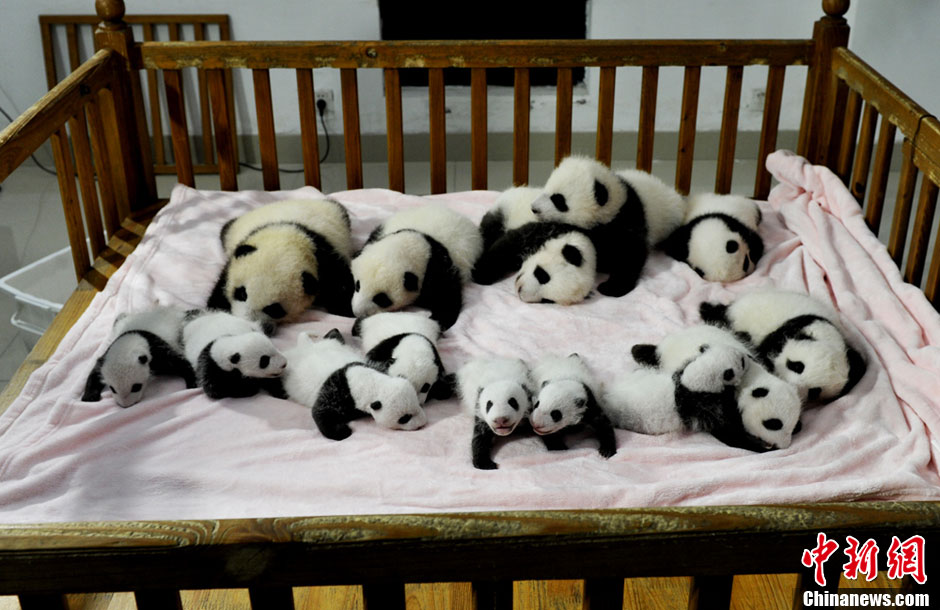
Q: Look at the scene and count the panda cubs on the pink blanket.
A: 14